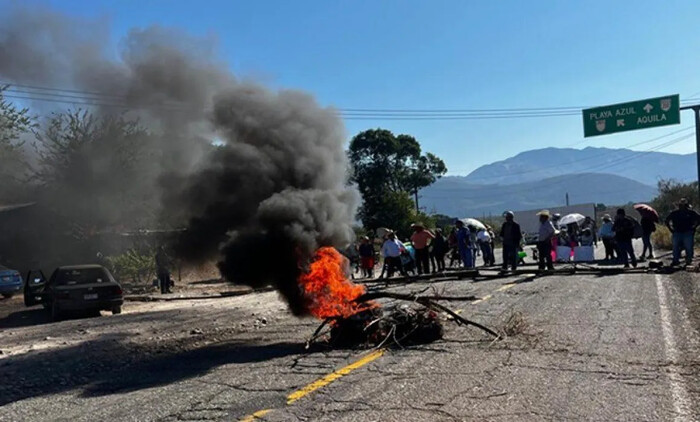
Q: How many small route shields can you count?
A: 2